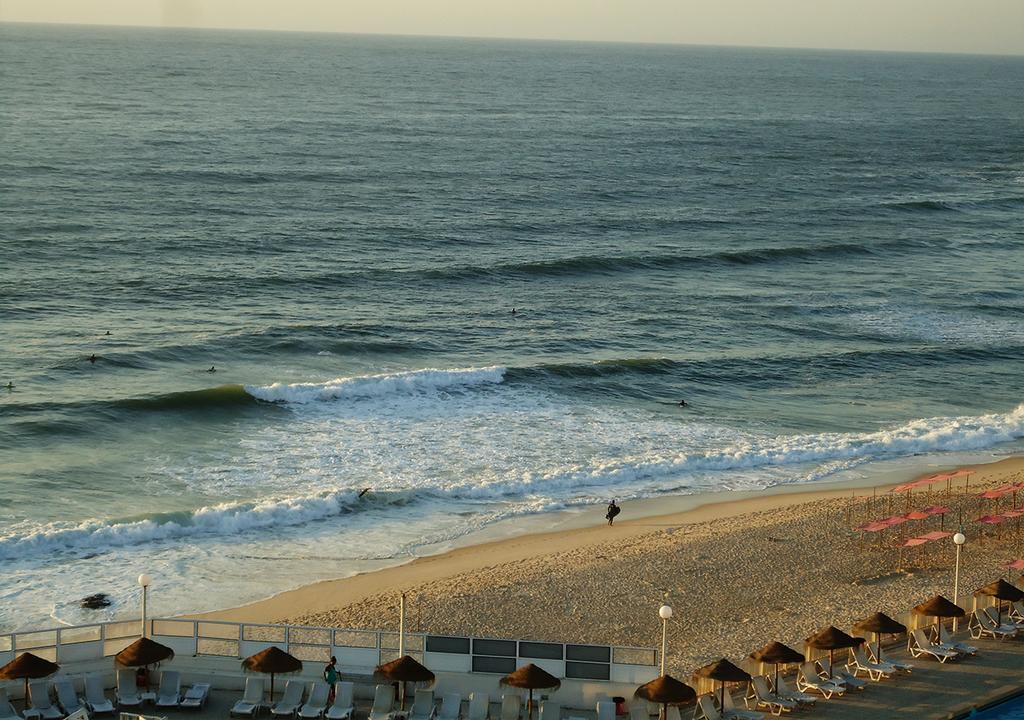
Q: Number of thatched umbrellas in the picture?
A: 12